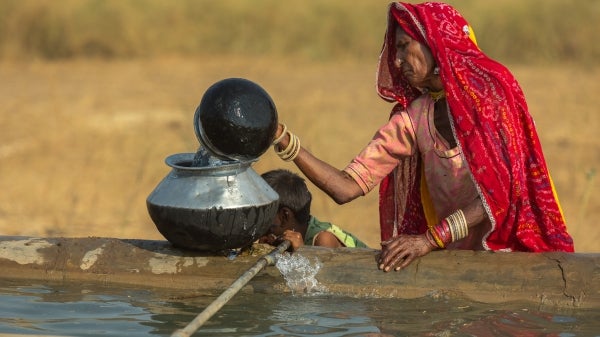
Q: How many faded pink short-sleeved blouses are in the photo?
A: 1